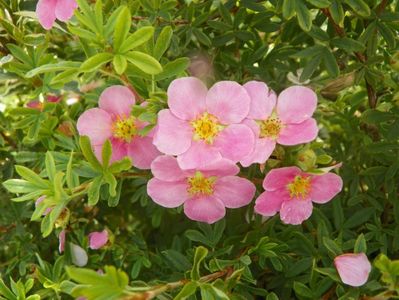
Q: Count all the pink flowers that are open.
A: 5